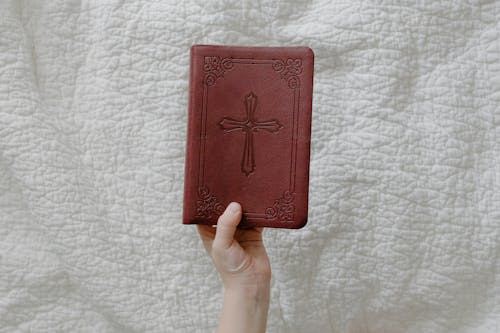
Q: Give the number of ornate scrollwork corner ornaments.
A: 4